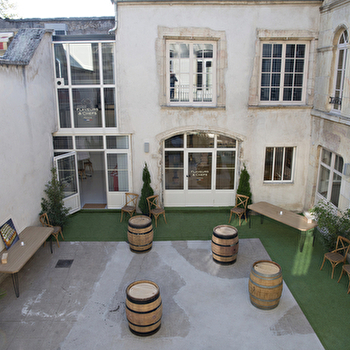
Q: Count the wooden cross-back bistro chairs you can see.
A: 6